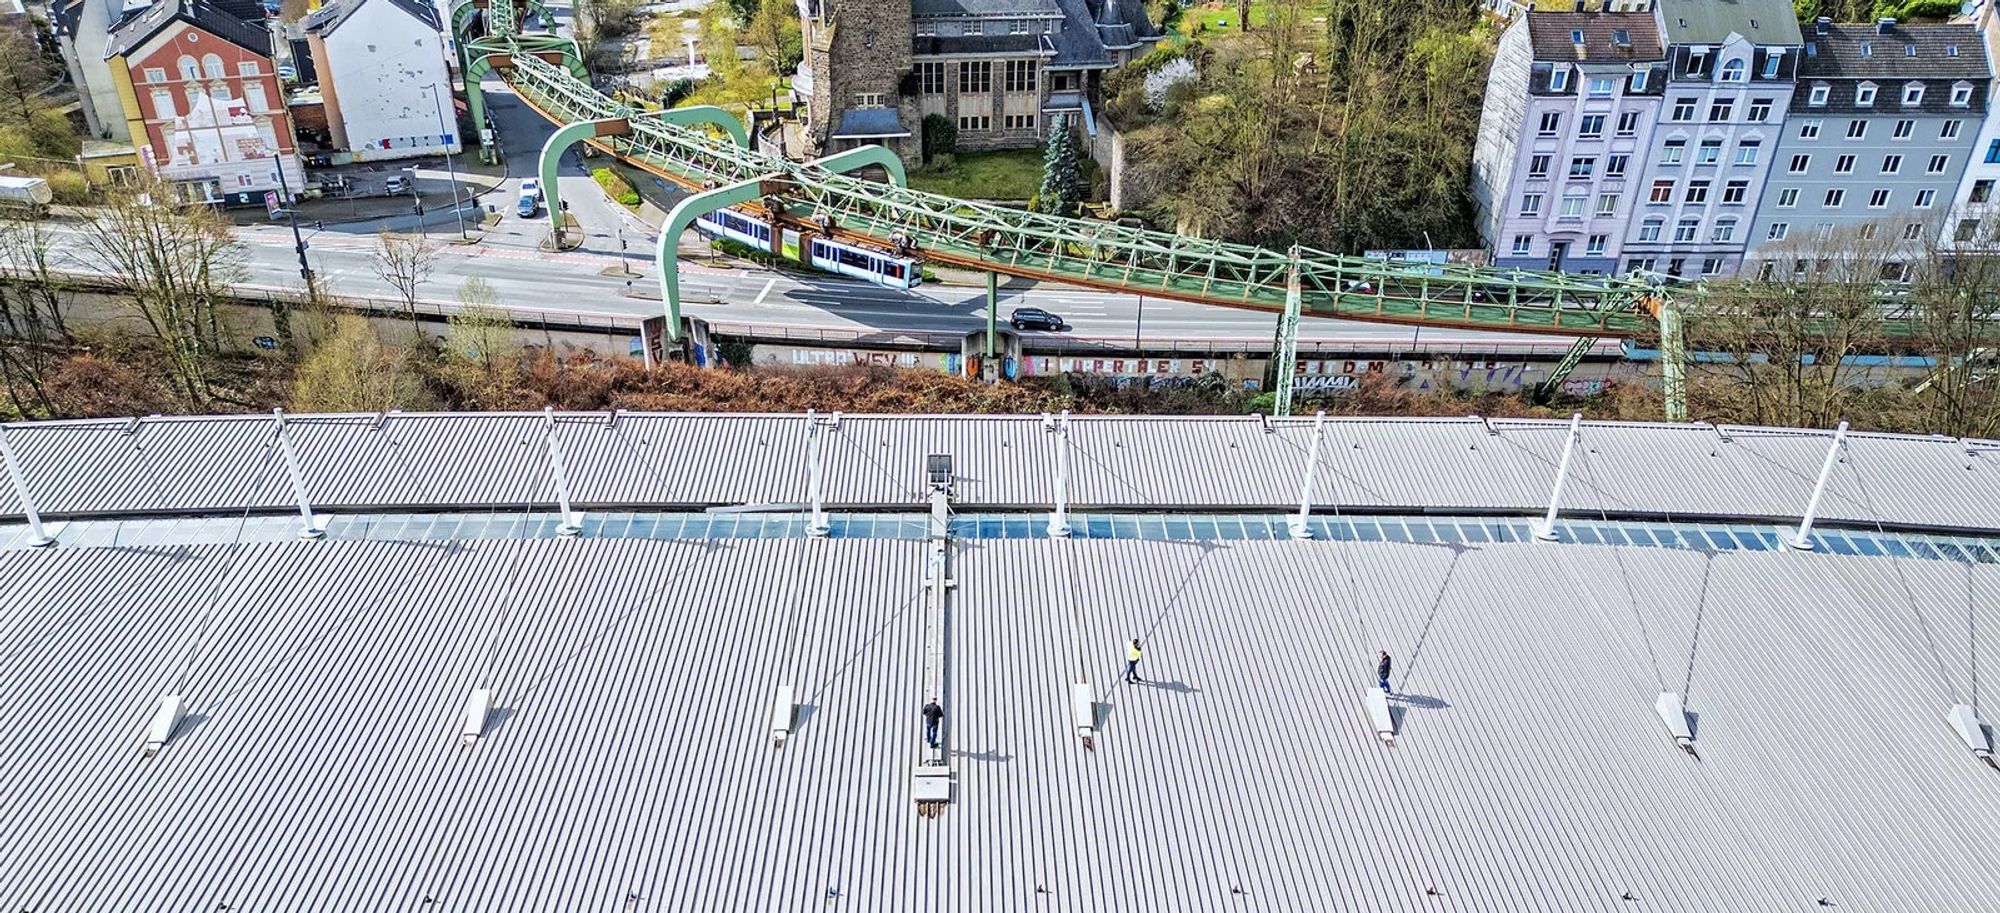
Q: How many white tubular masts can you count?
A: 8